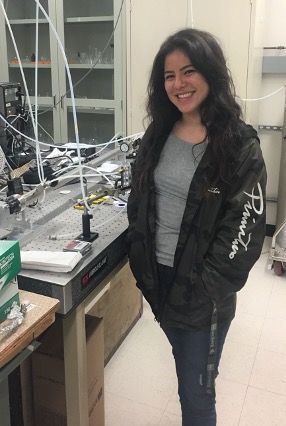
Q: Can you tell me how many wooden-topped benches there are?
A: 1